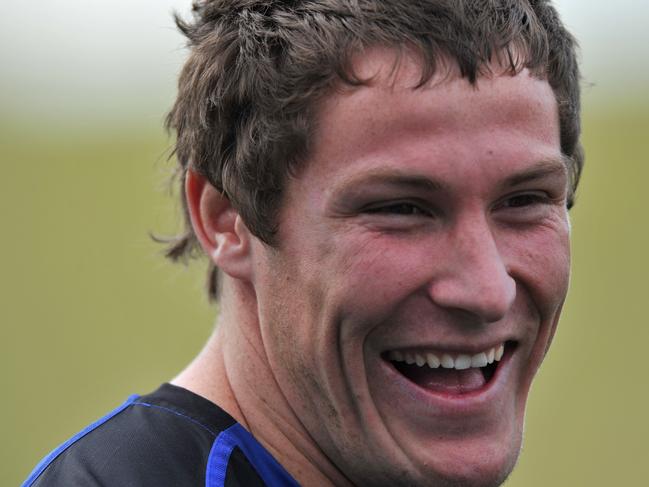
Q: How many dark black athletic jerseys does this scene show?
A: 1